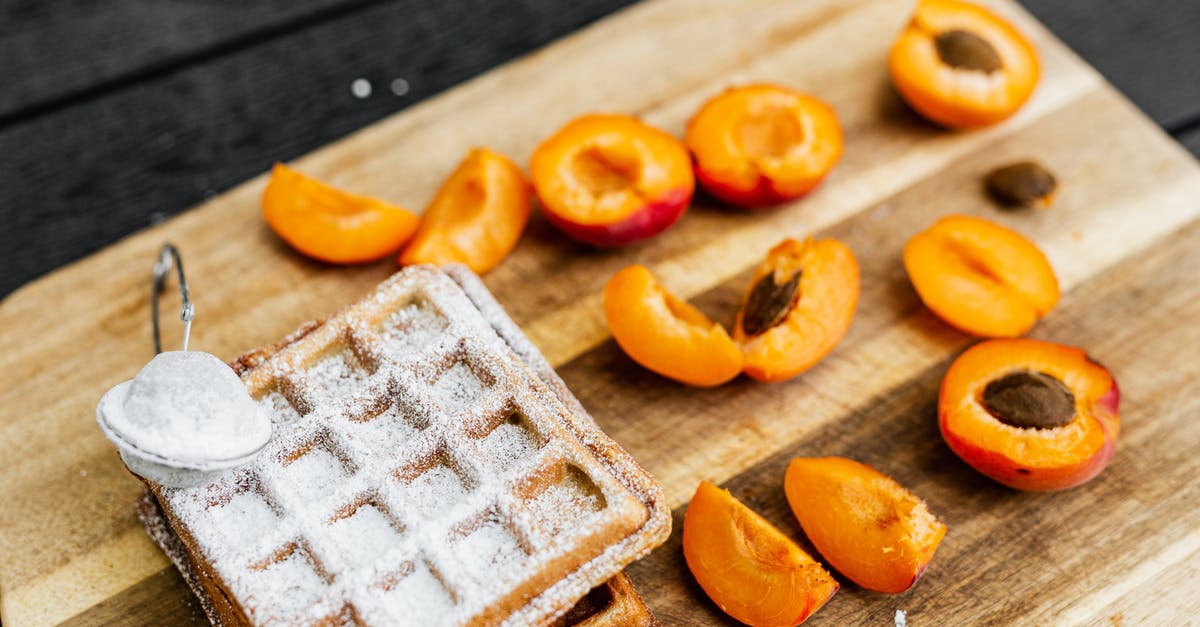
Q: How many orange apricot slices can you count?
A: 11